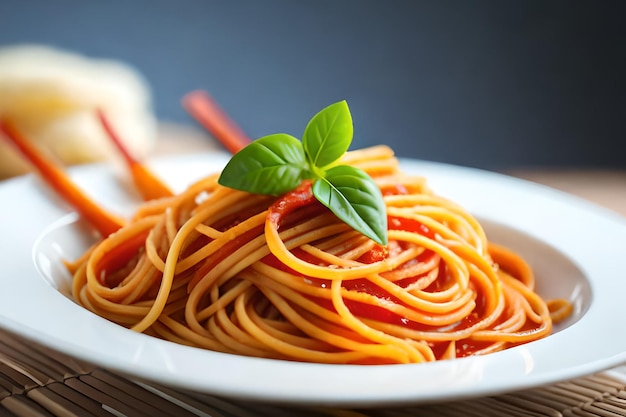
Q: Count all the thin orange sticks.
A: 3